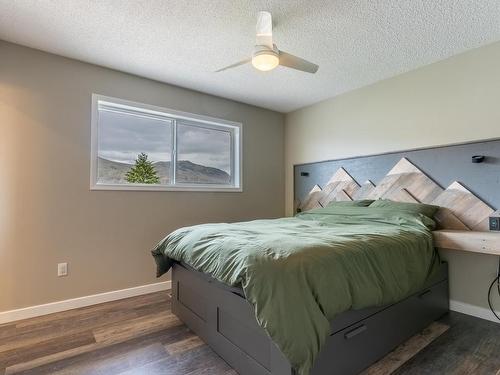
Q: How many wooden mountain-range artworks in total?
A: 1